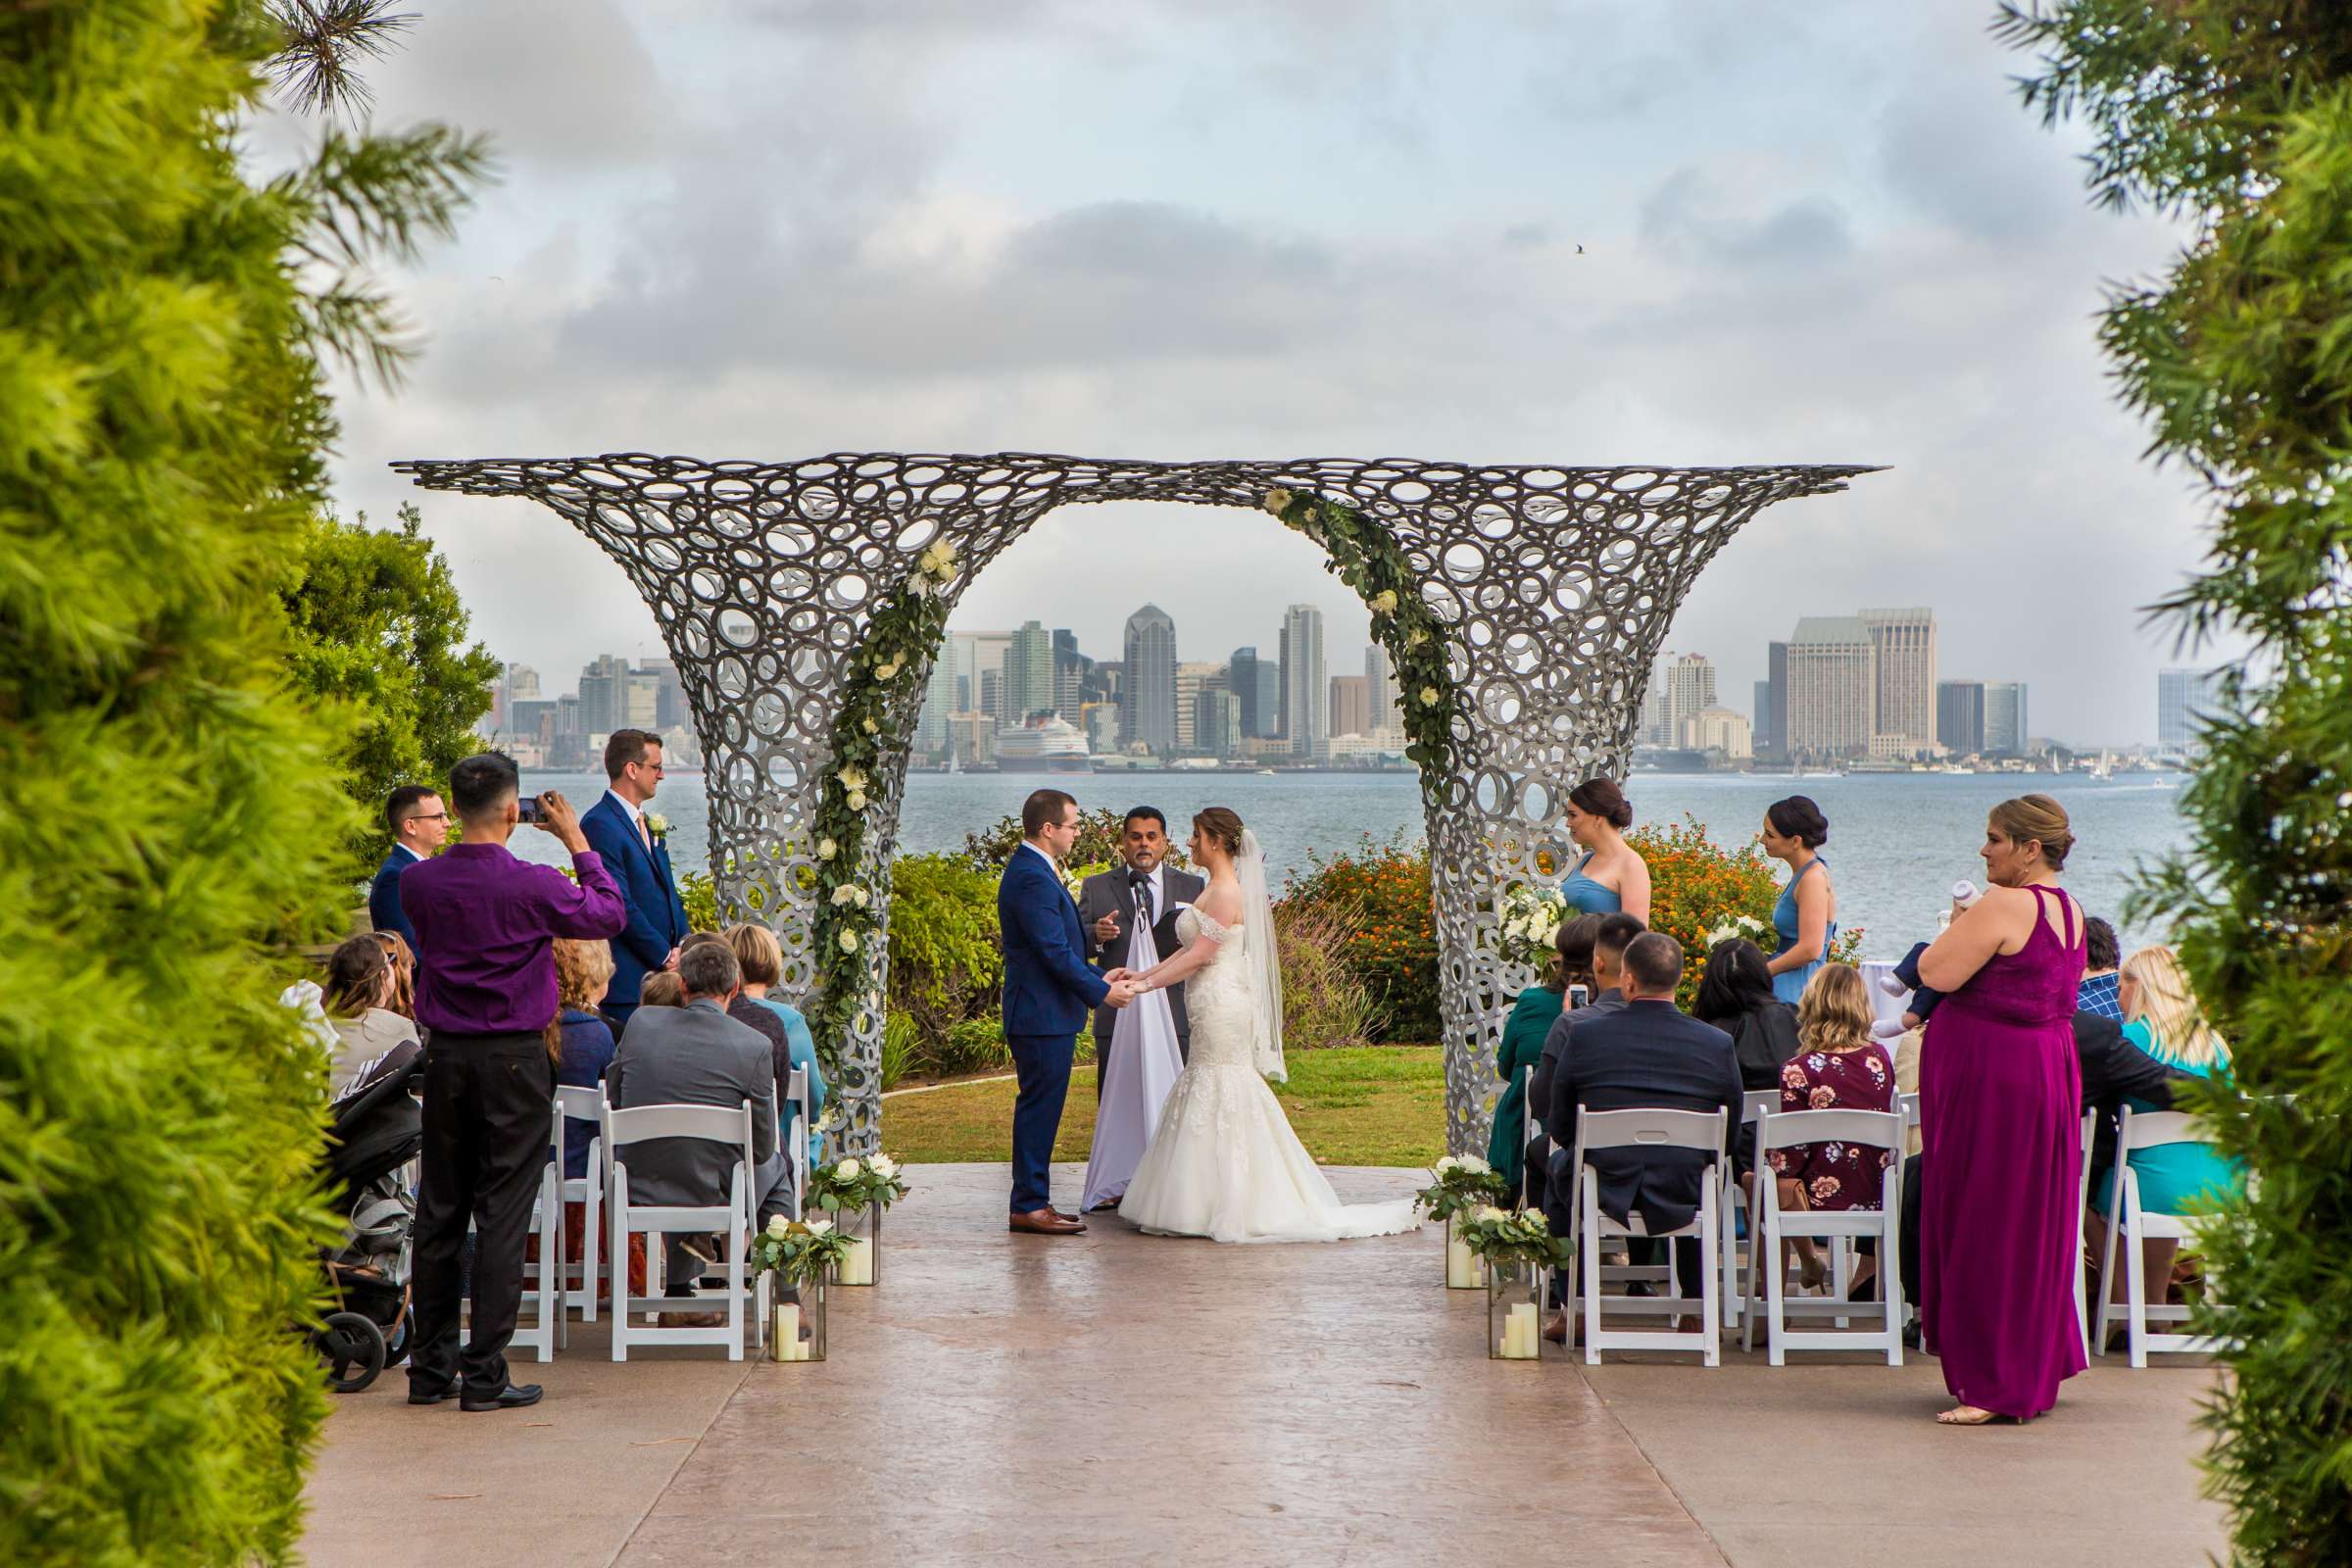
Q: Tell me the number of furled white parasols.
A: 0